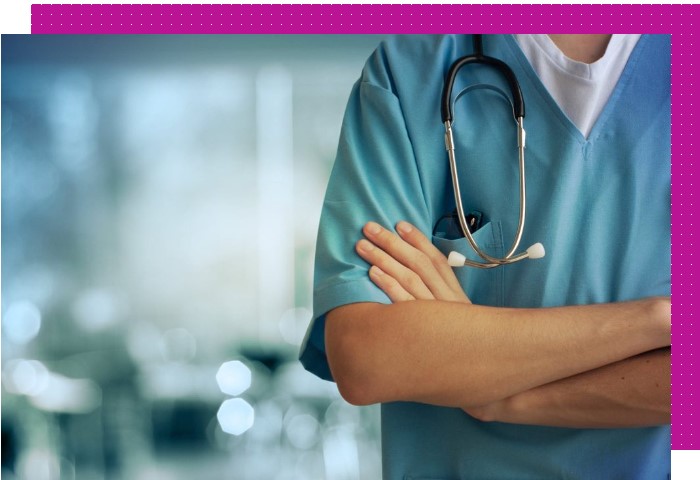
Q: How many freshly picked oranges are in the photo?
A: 0